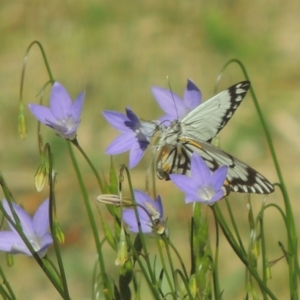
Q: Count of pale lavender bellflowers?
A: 6